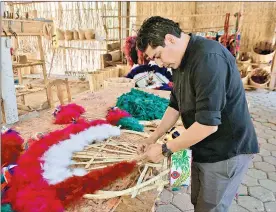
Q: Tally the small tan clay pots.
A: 5